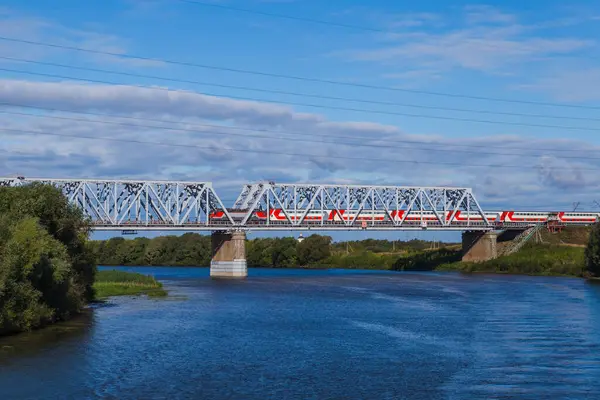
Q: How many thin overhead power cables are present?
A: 7